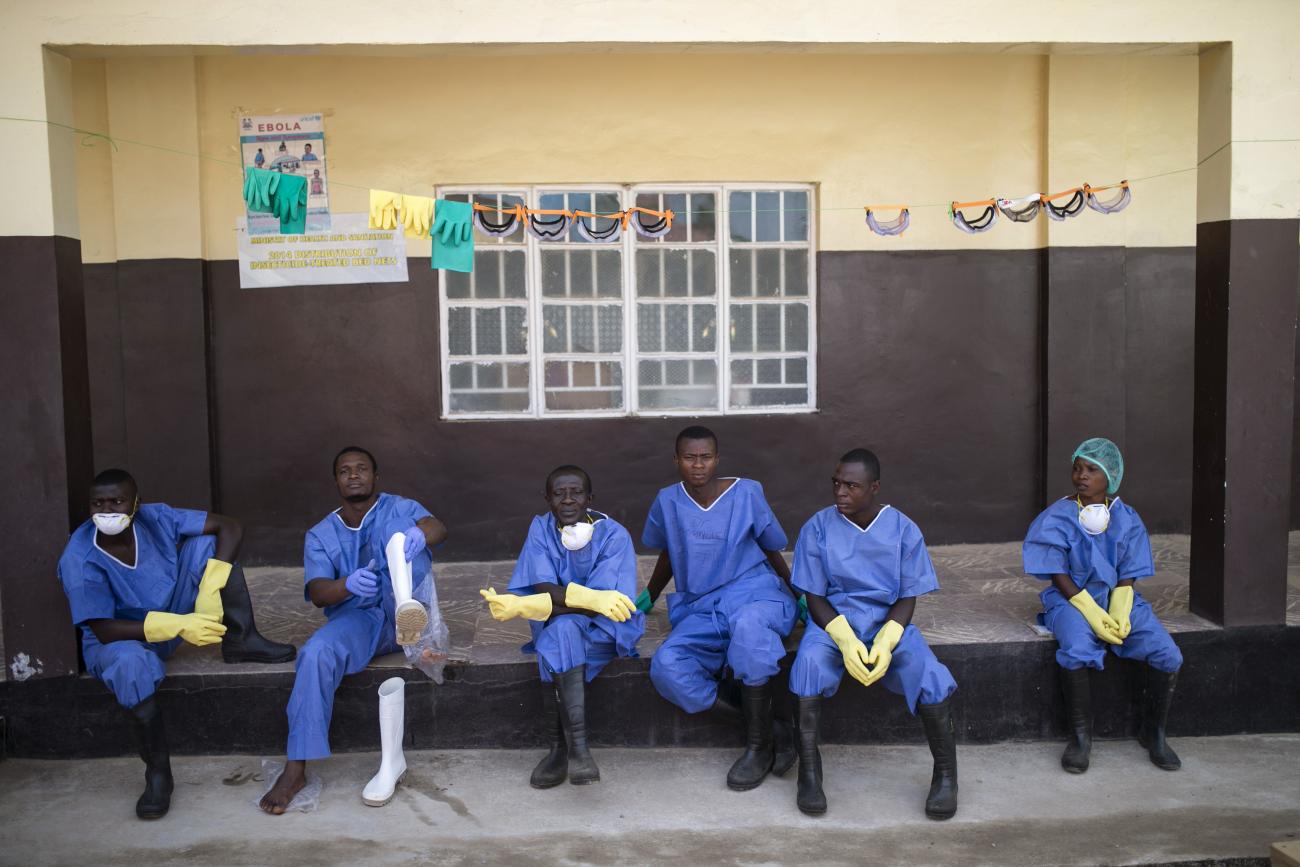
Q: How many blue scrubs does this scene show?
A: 6